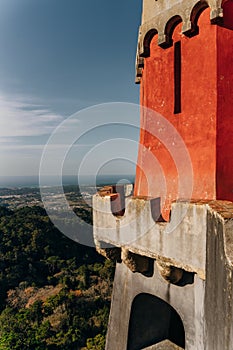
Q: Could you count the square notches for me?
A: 2